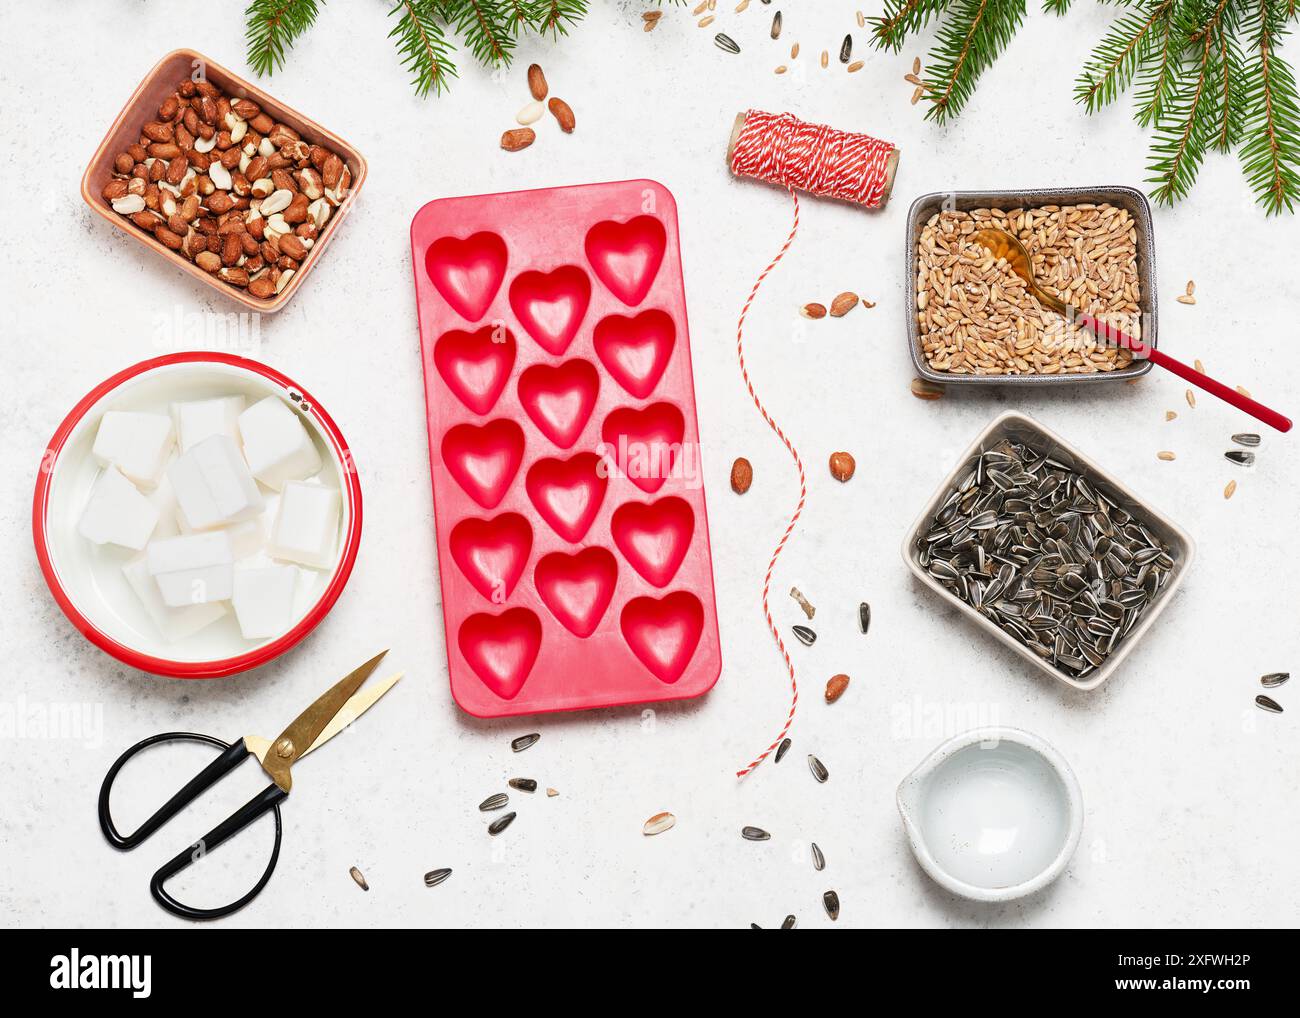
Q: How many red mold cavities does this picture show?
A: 14